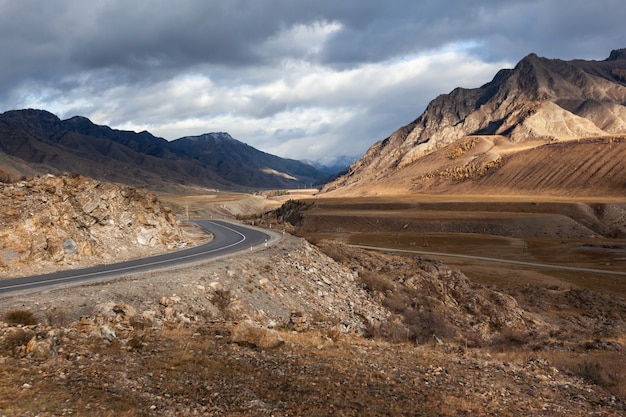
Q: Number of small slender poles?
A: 5